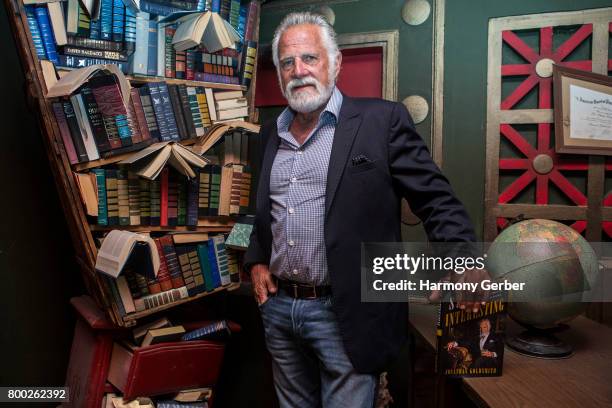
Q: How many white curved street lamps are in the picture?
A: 0